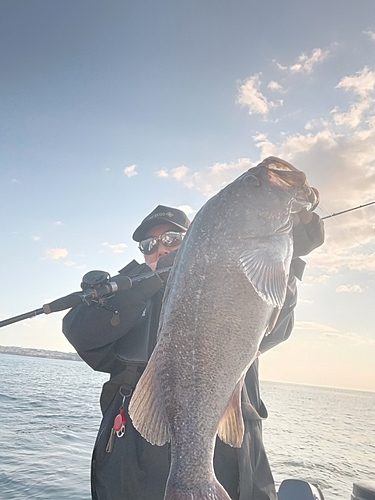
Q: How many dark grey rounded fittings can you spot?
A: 2